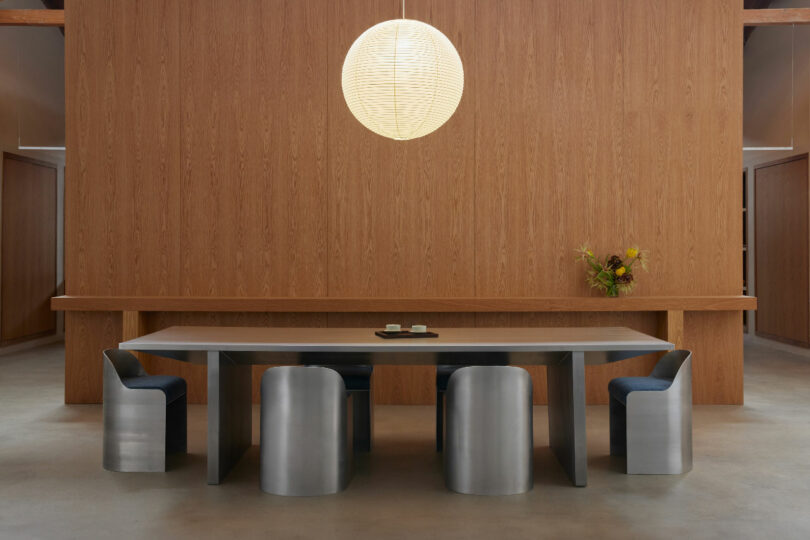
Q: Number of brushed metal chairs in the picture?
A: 6